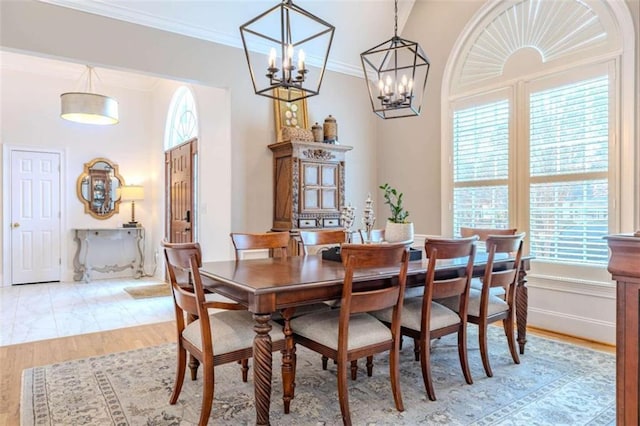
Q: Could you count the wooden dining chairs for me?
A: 8